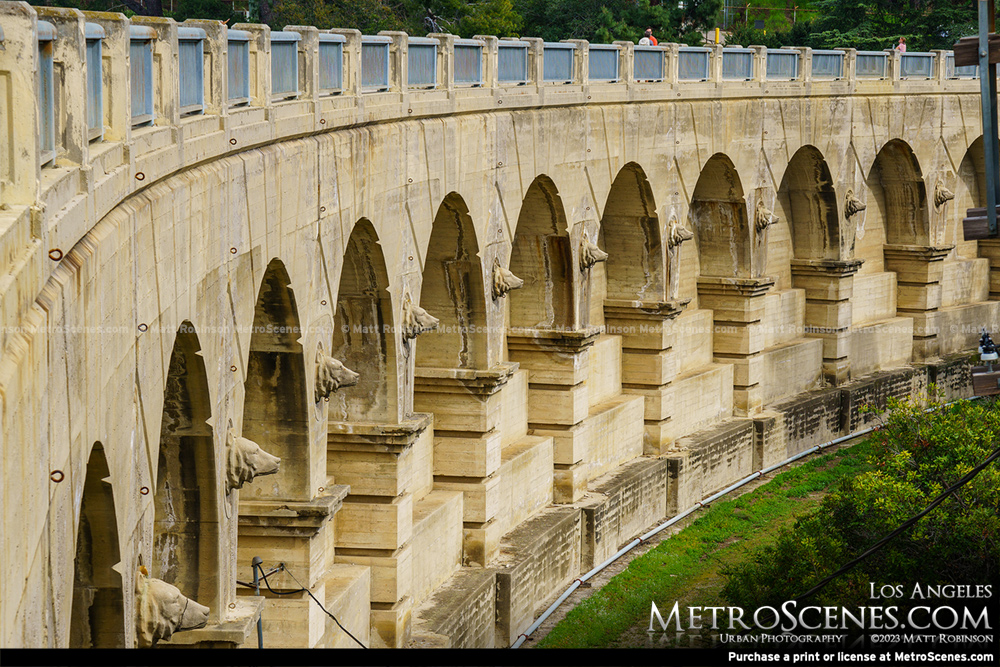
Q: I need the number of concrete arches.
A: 11